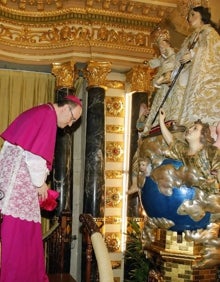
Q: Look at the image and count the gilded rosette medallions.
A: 4